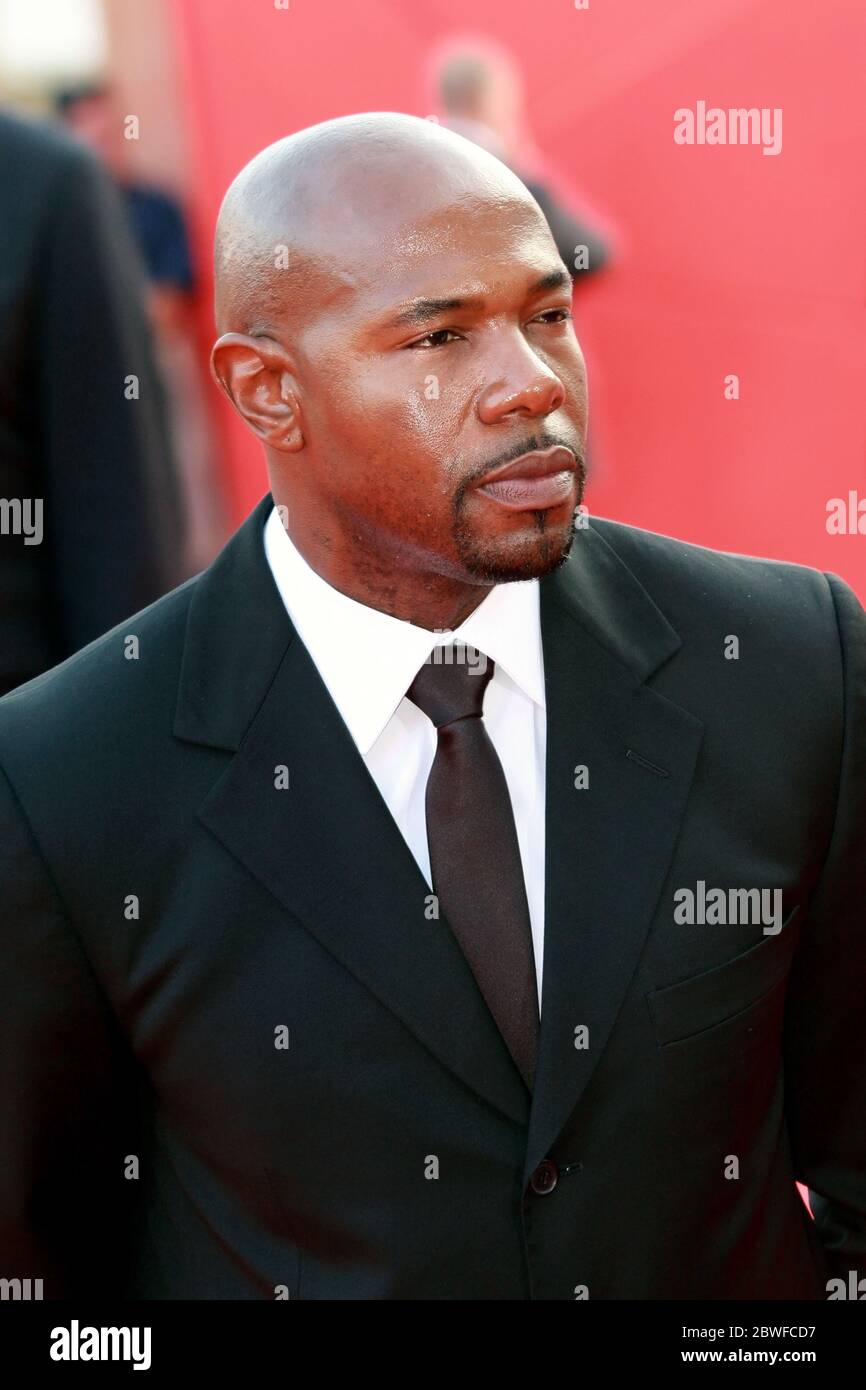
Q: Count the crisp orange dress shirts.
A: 0